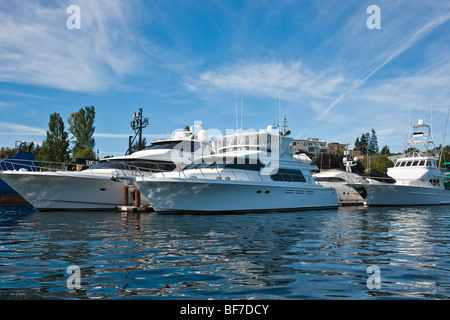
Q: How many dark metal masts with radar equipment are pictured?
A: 1